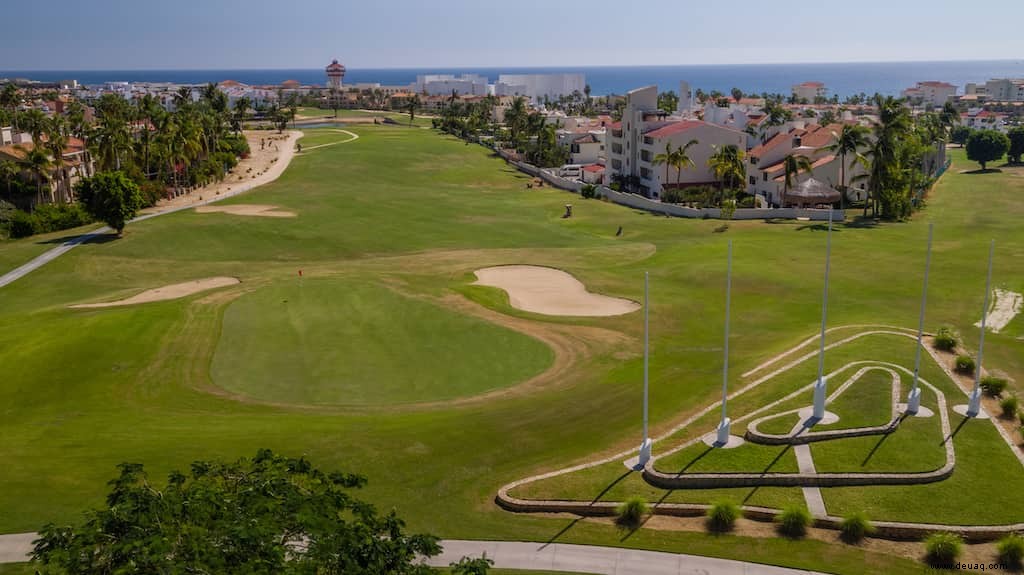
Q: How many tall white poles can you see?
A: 5